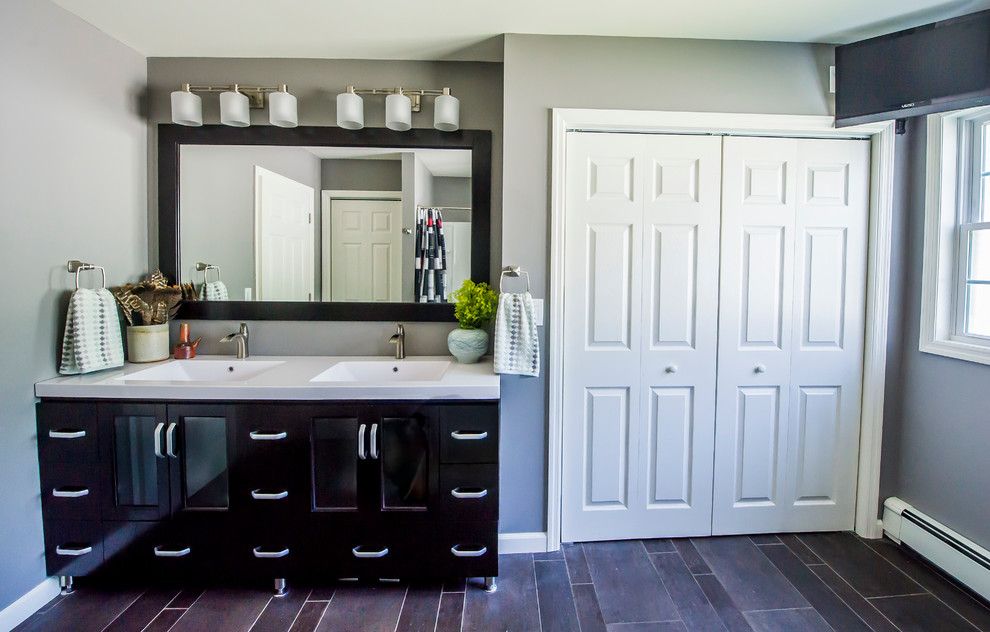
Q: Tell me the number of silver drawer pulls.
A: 11